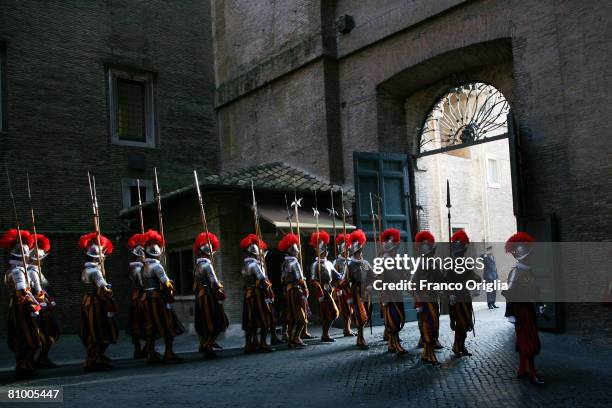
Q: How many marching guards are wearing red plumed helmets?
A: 15